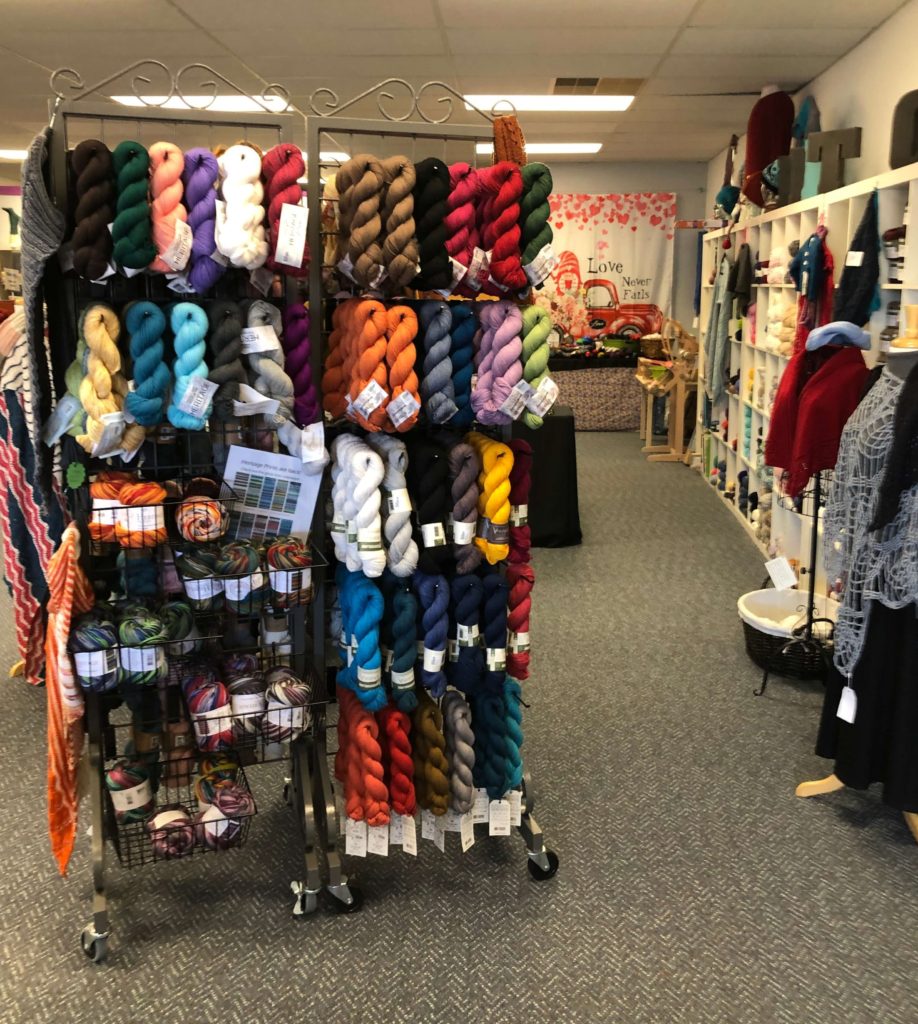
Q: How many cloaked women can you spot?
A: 0